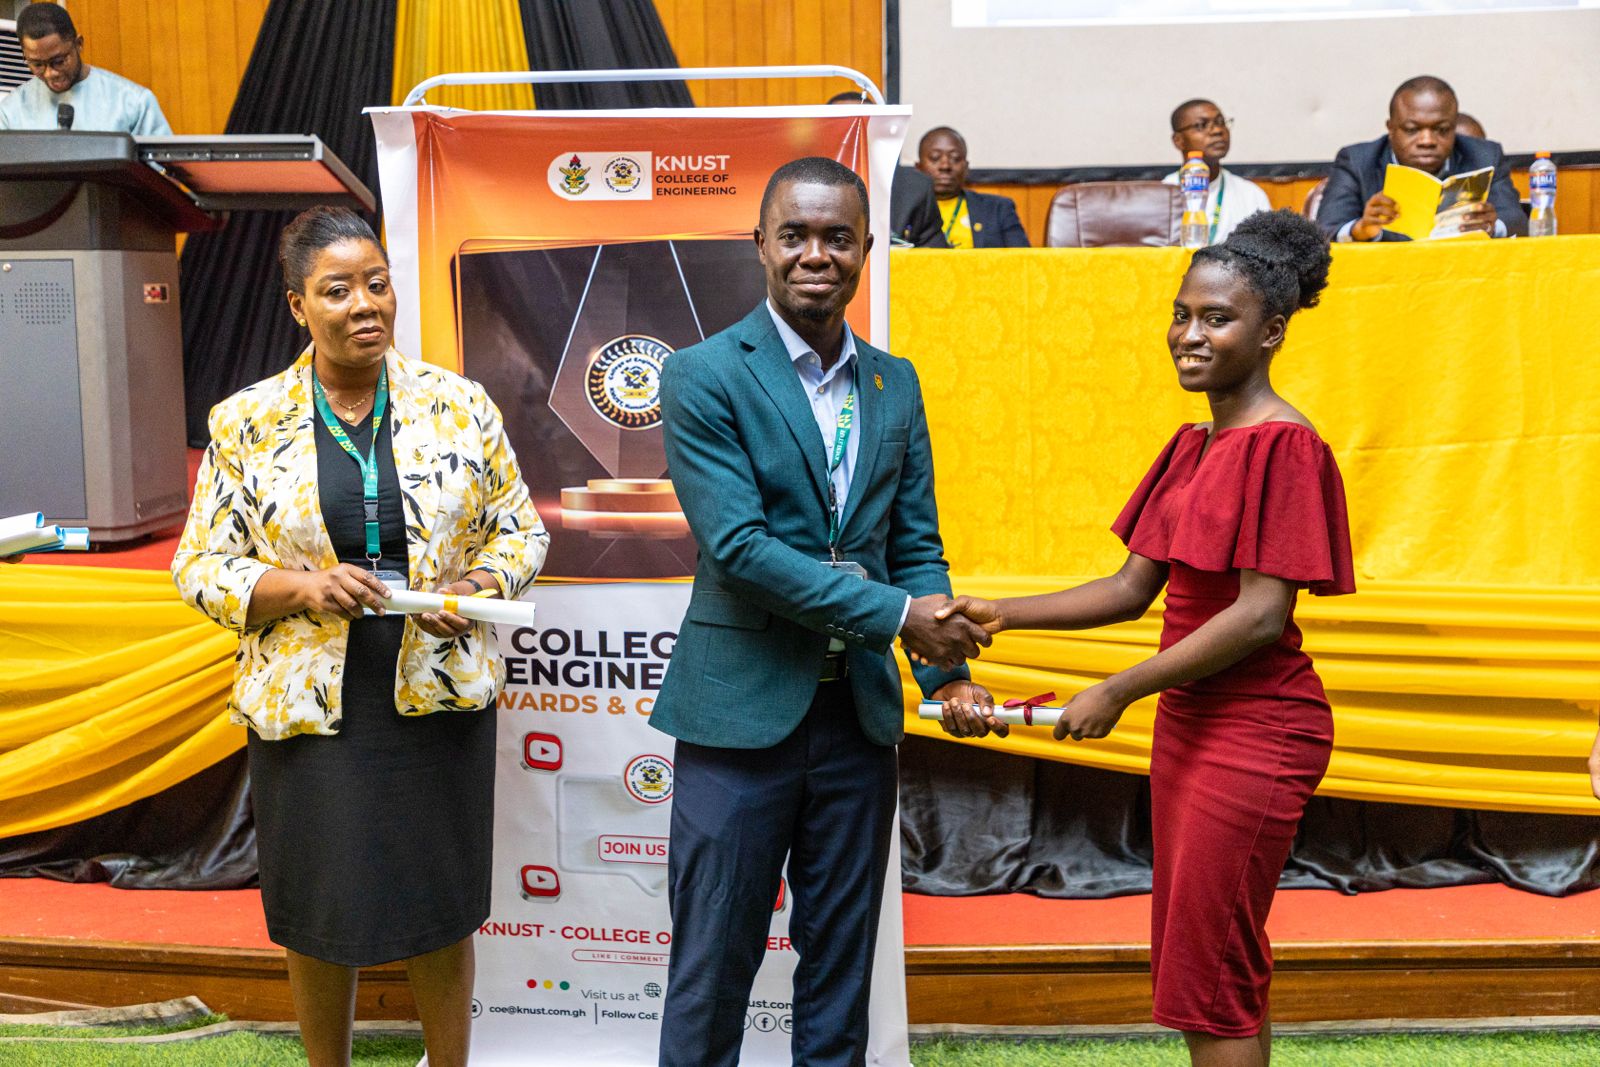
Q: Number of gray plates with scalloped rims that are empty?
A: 0